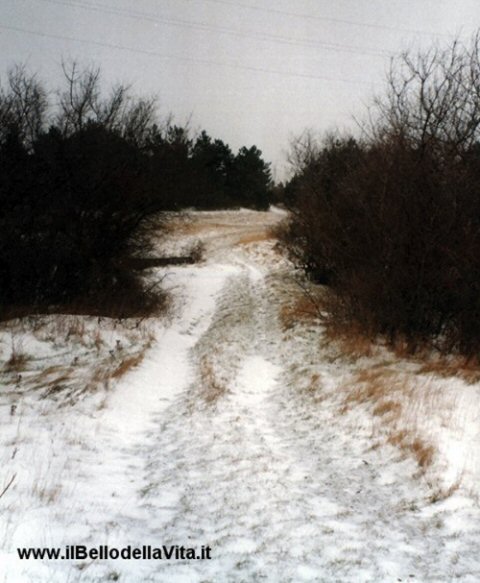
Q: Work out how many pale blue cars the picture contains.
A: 0